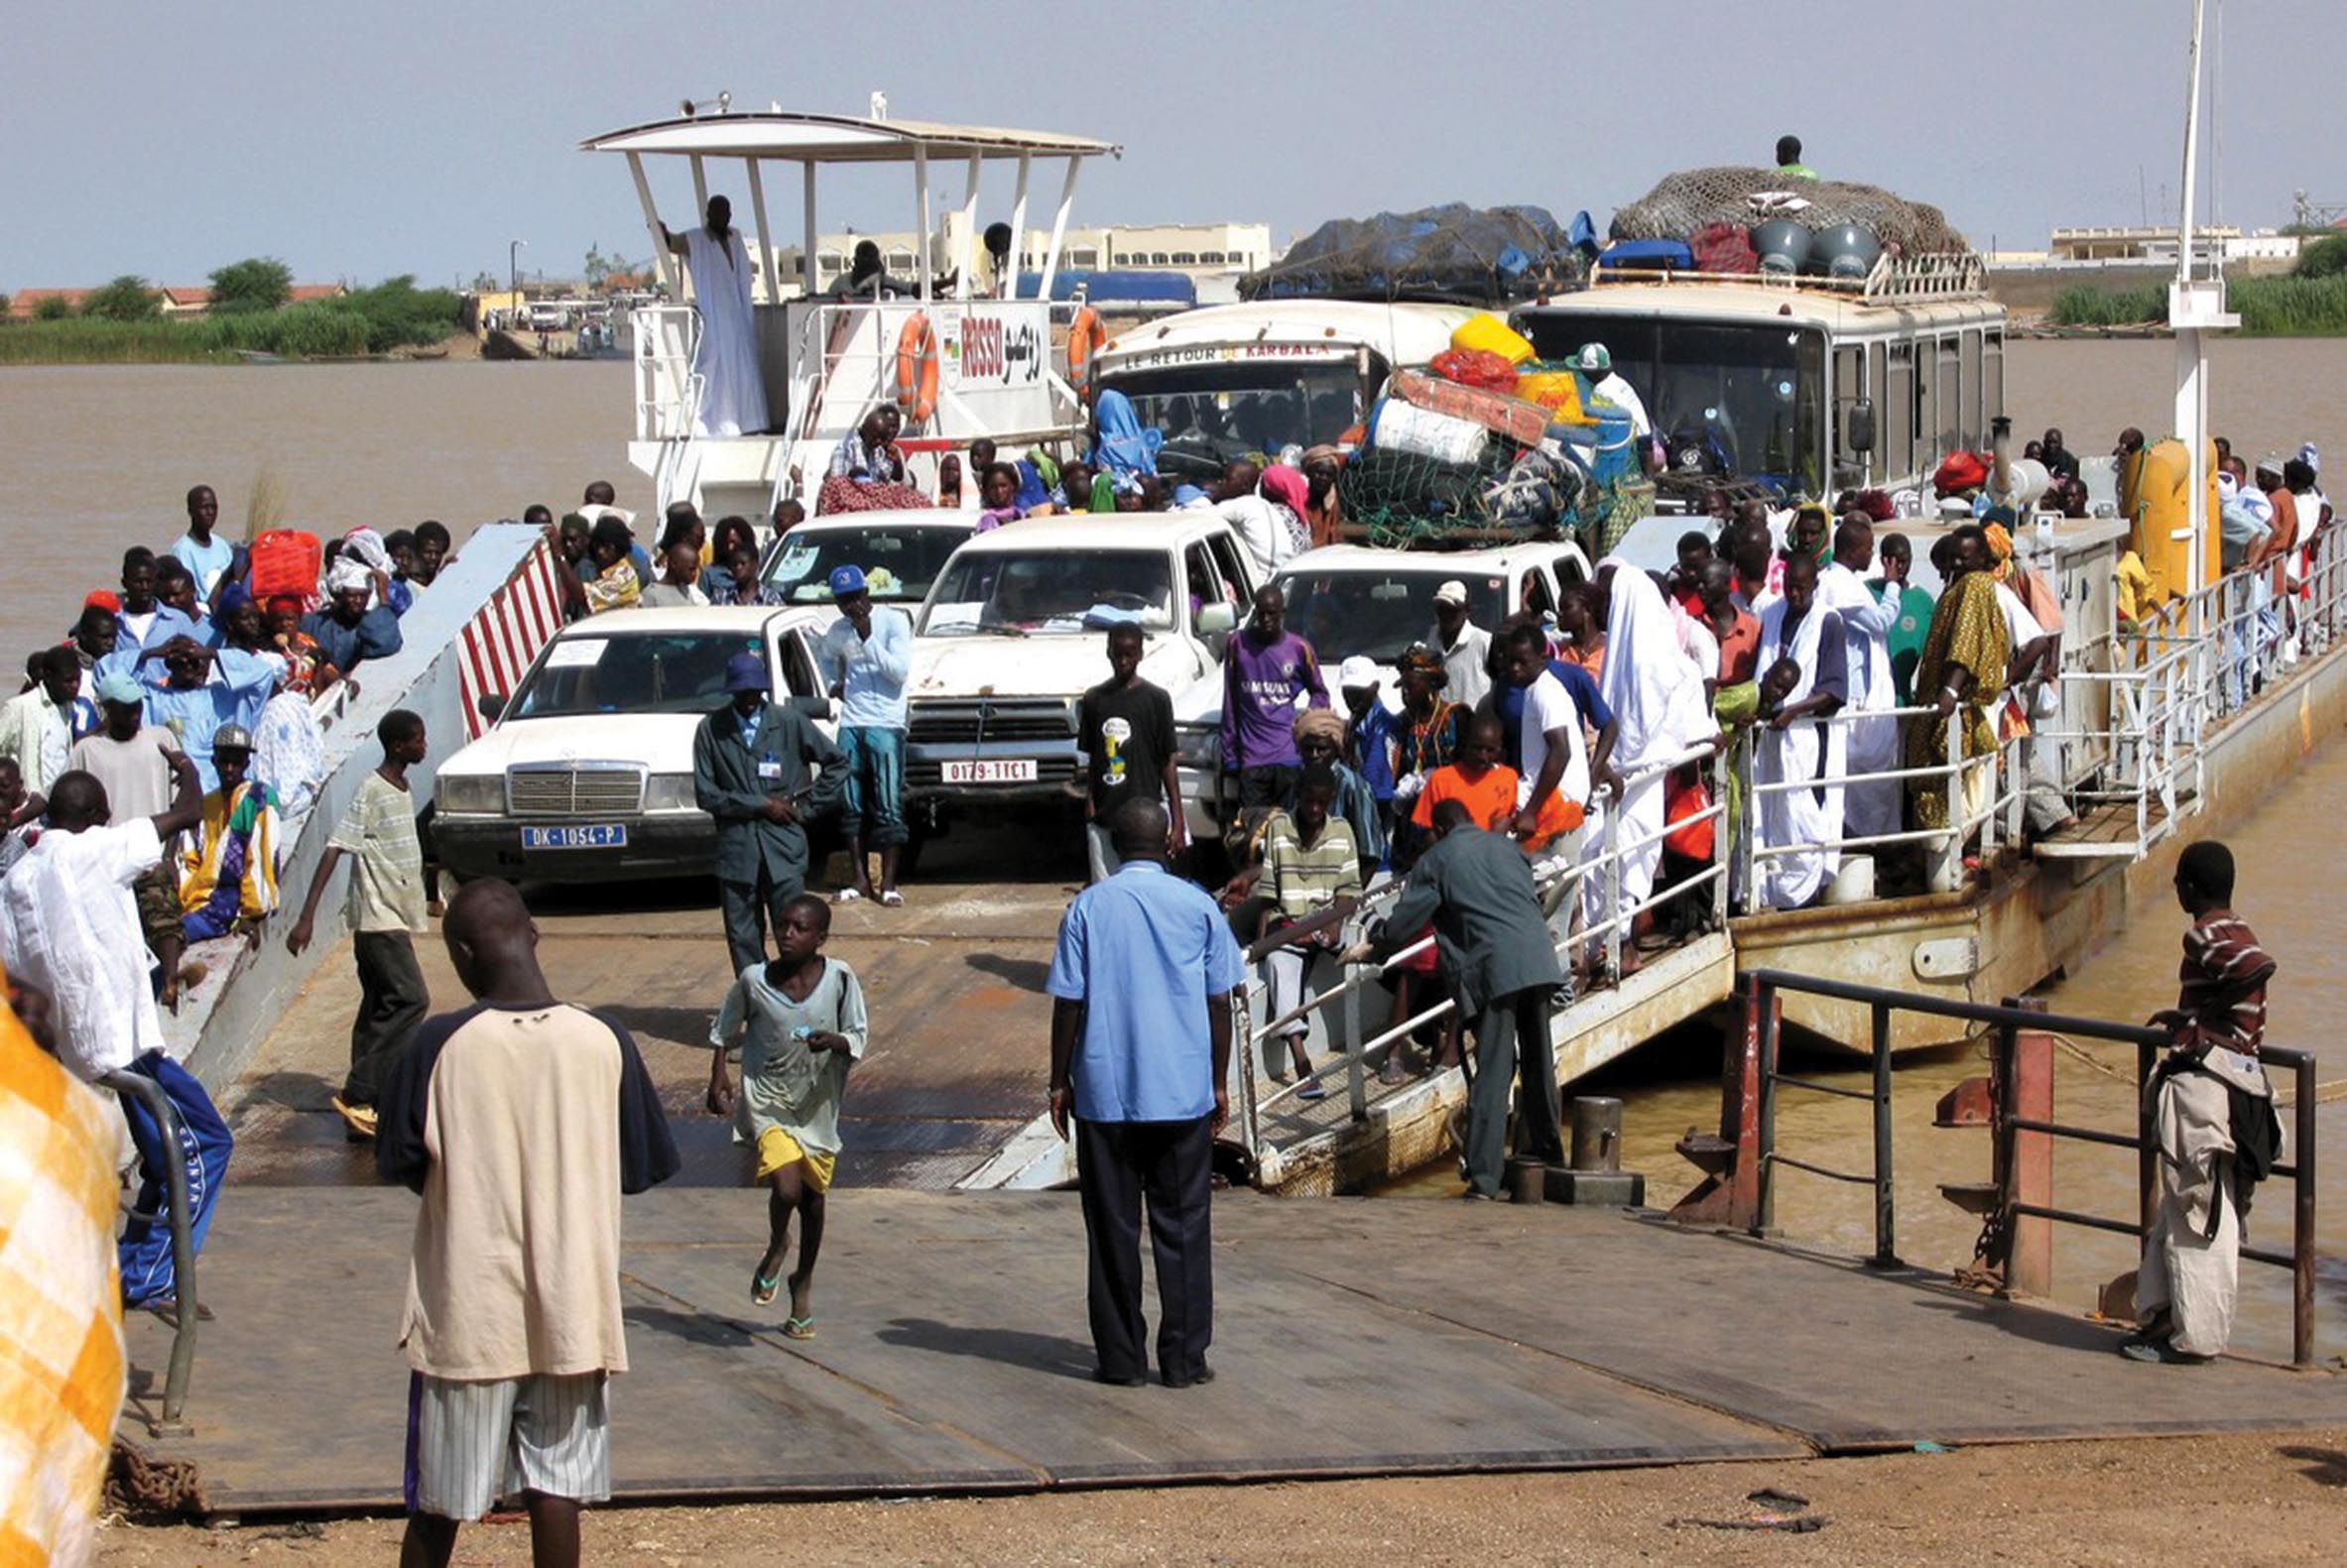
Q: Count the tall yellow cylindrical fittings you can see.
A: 2